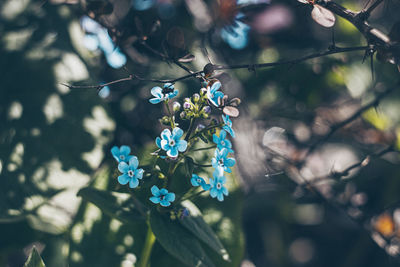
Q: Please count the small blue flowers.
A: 11